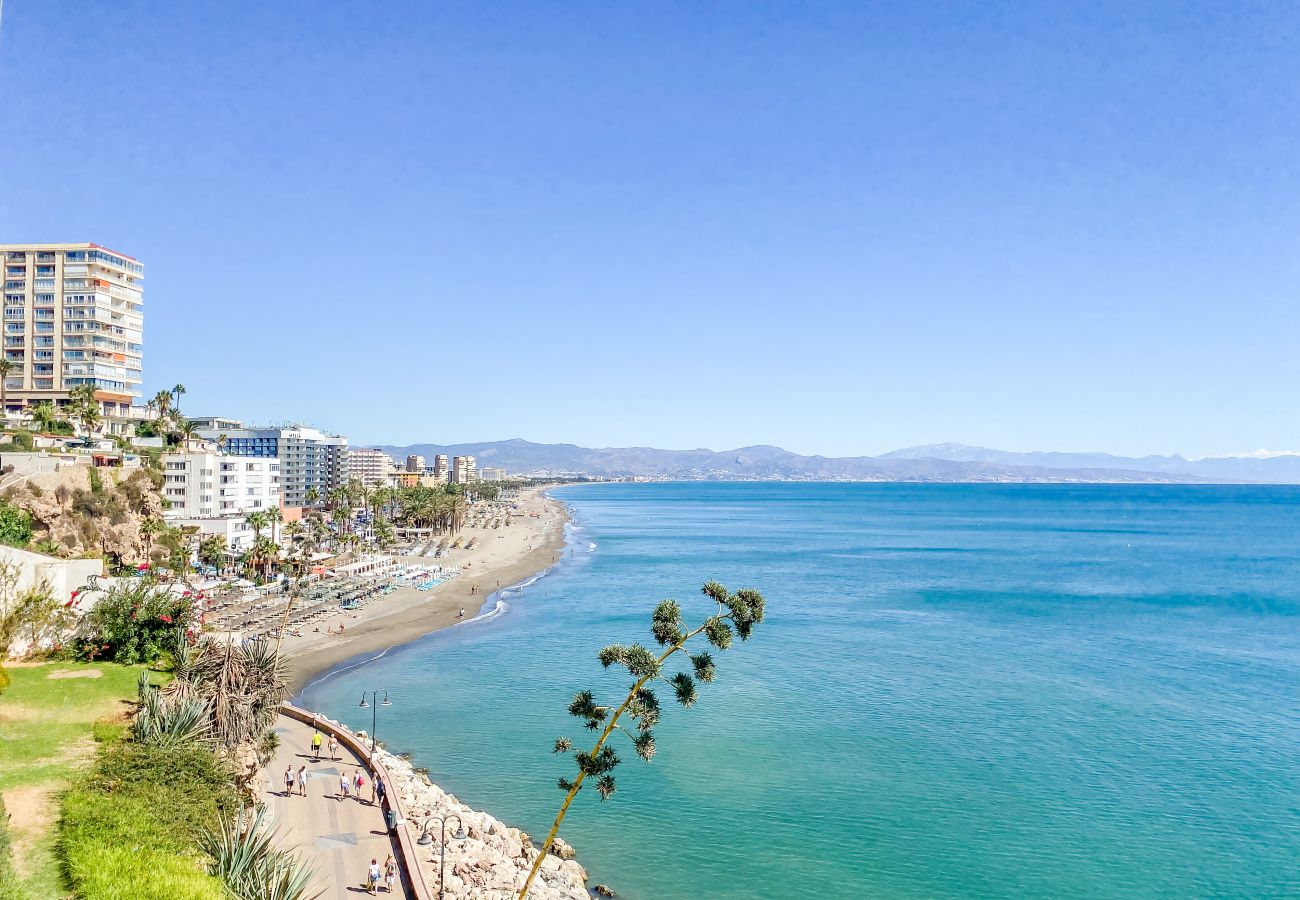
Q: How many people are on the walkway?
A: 10